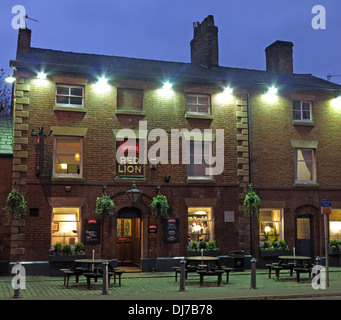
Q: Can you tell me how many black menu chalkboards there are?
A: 2